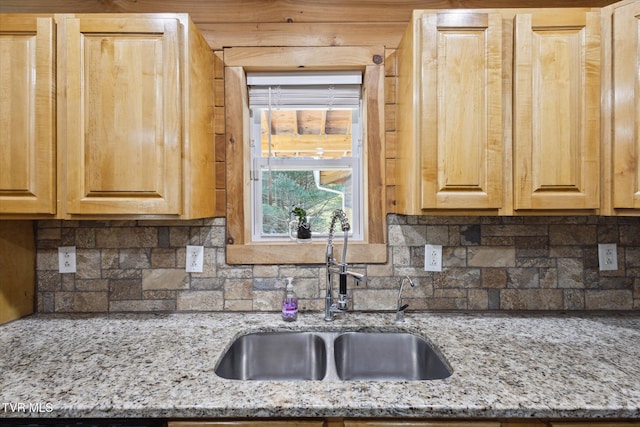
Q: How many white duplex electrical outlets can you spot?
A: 4